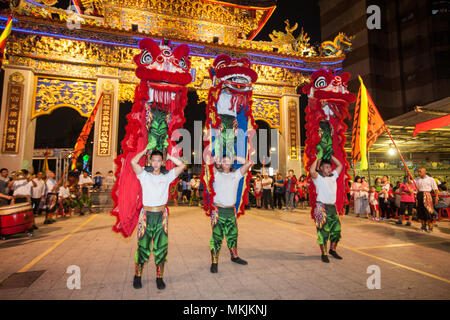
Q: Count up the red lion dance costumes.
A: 3